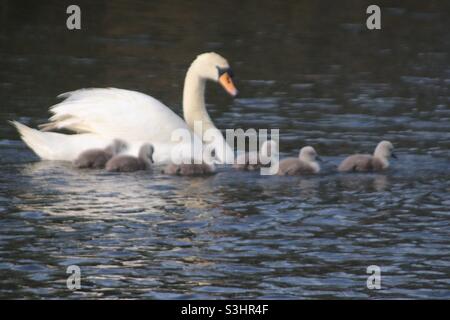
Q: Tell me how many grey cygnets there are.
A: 6